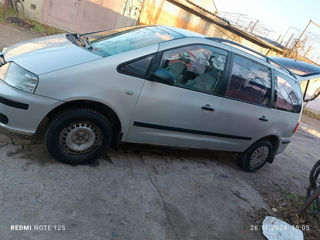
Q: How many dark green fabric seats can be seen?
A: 2